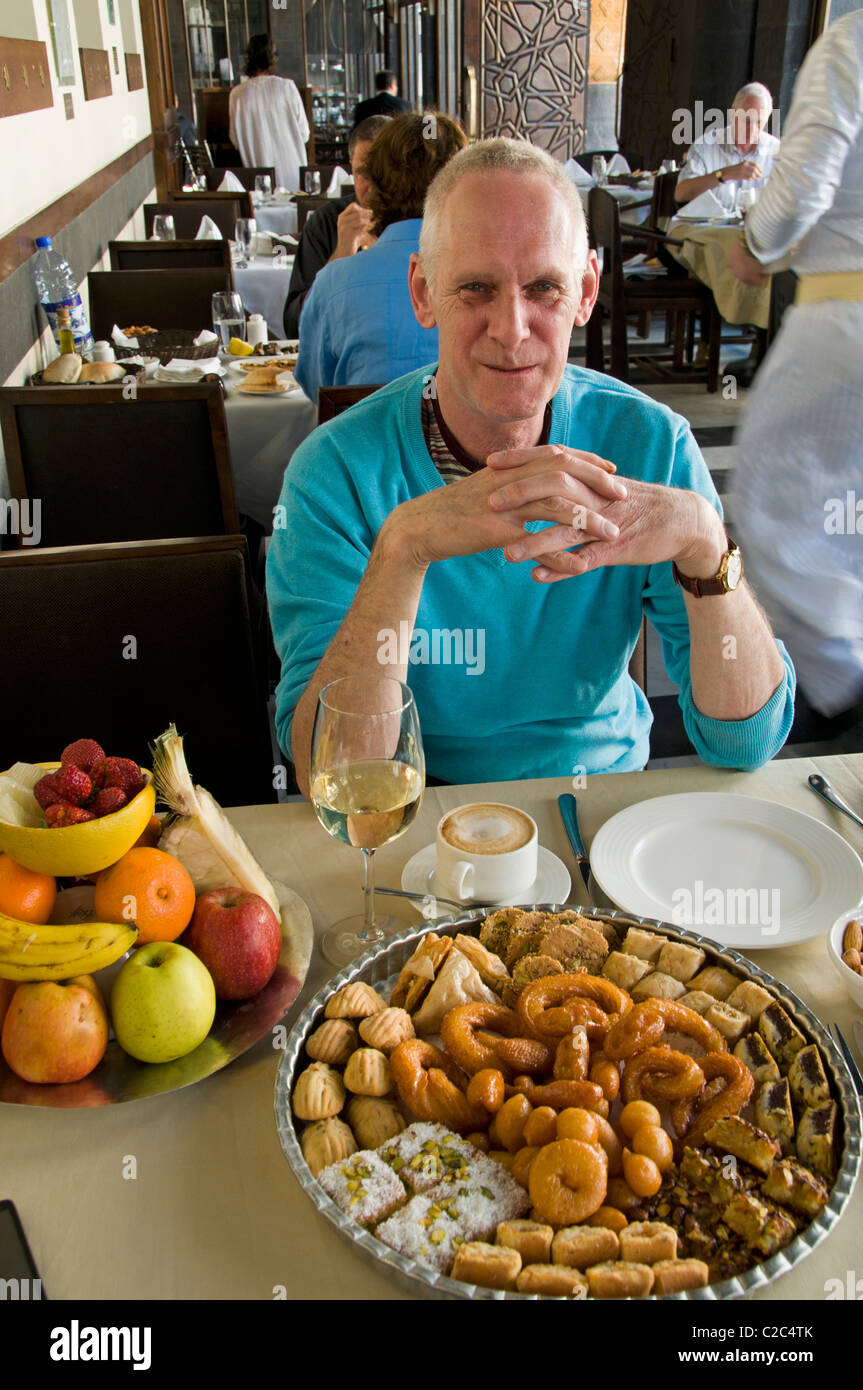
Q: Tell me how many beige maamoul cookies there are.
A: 7